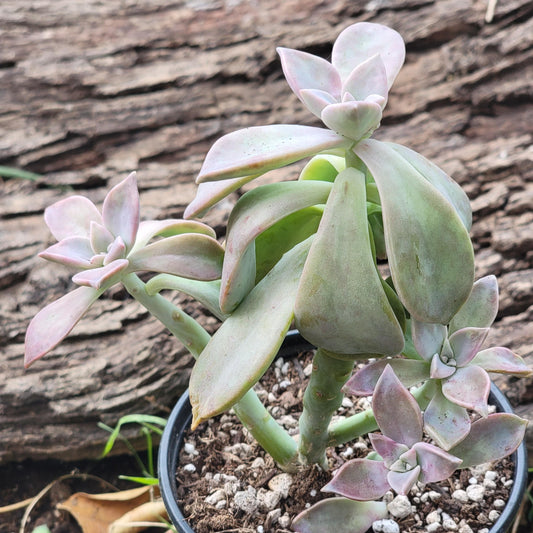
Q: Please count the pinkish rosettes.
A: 4